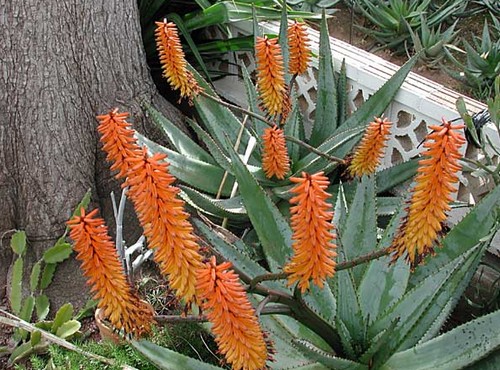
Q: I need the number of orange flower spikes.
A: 11